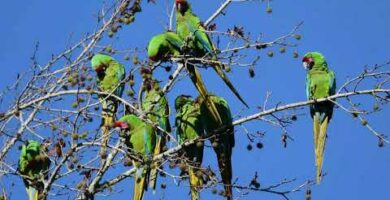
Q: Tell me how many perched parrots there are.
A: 9